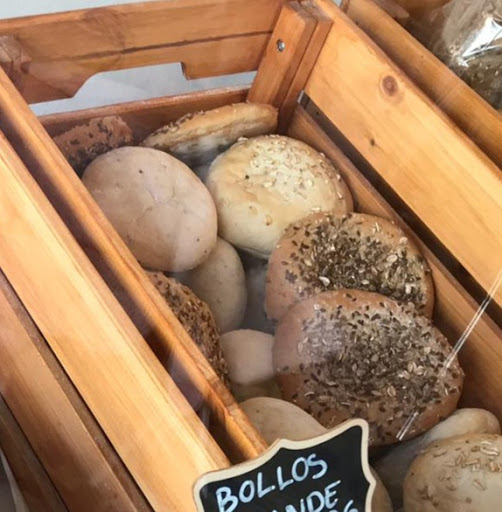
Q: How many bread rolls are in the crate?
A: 12